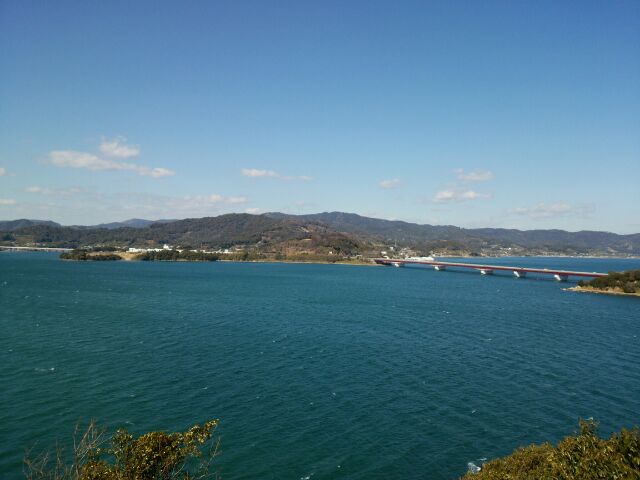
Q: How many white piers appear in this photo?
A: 5